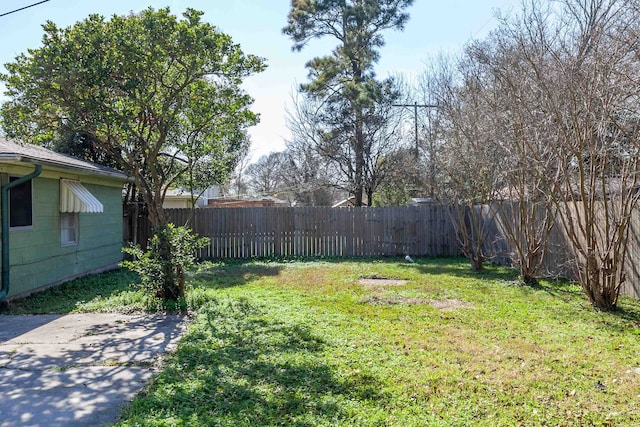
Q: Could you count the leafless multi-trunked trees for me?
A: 3